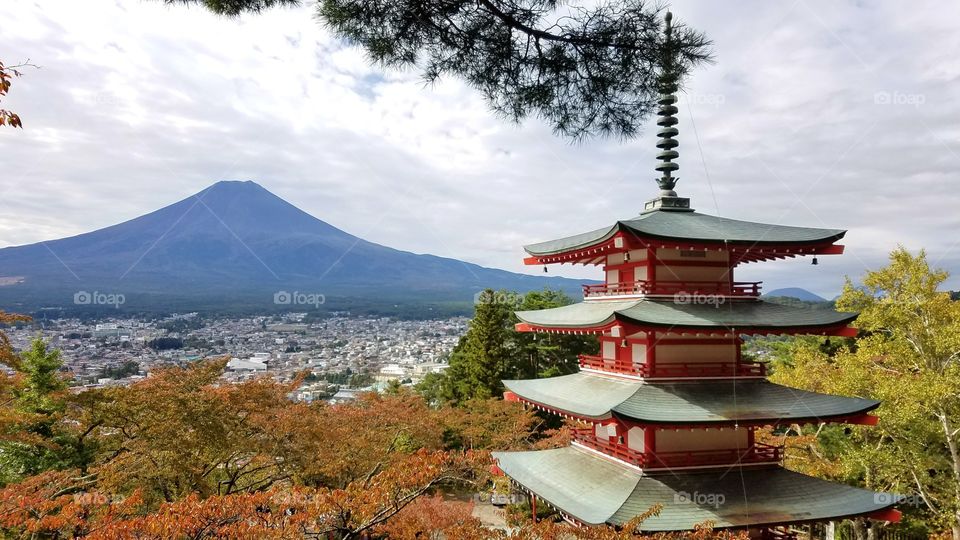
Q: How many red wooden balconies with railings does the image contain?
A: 3